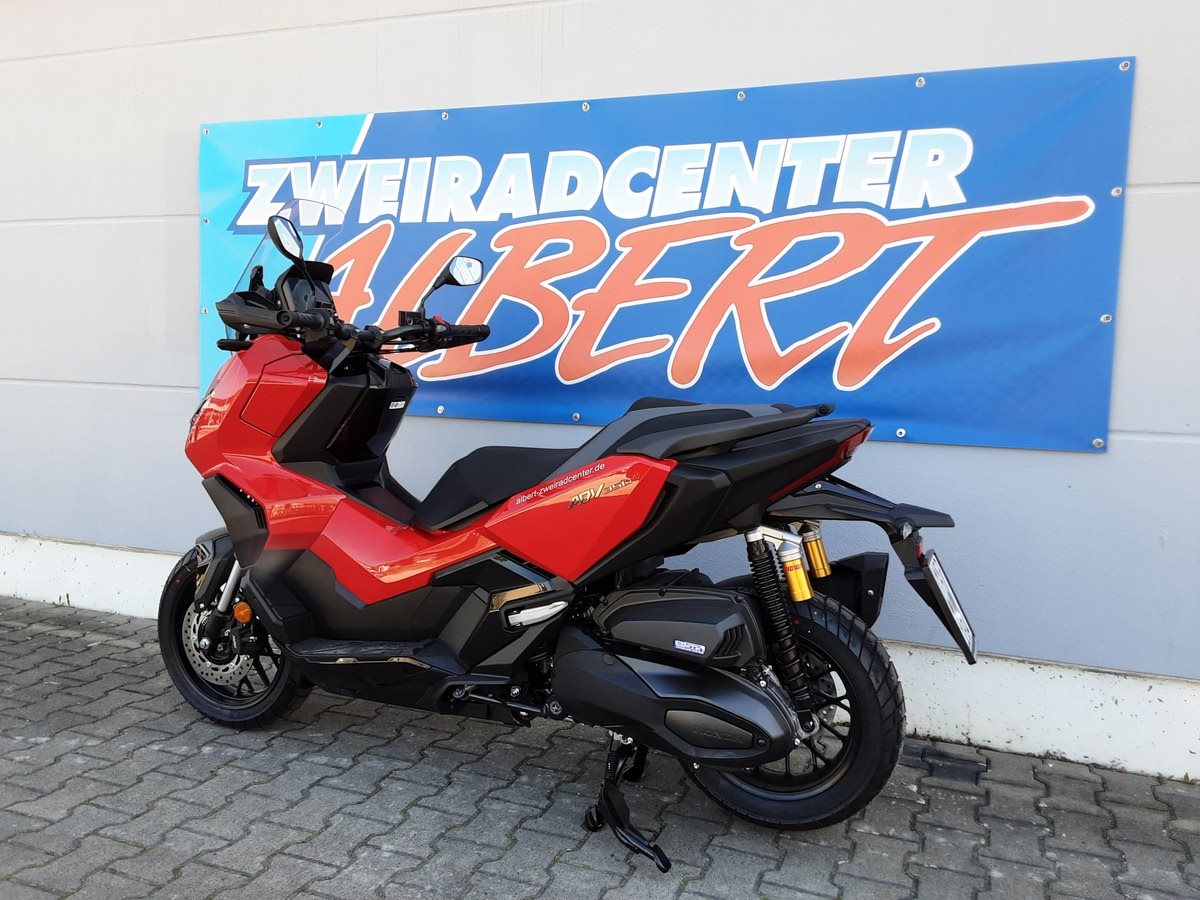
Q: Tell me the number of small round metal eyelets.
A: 15